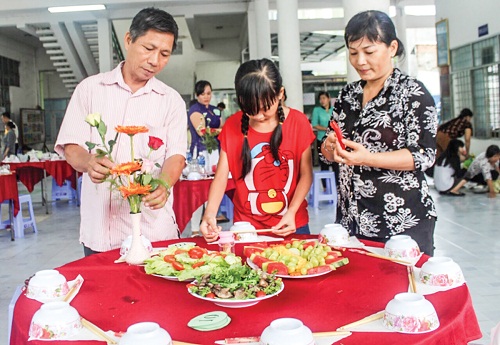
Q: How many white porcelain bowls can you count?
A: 10